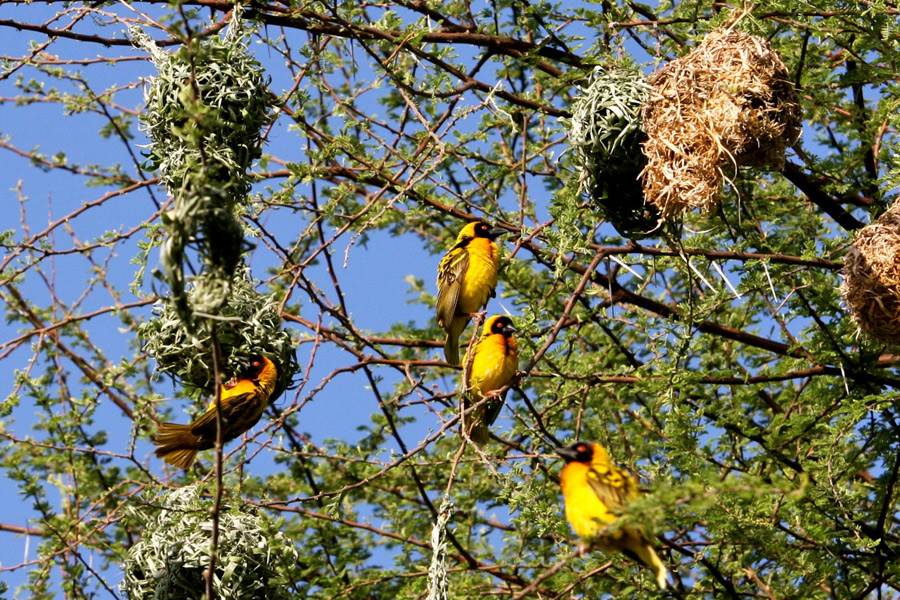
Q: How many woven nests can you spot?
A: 6